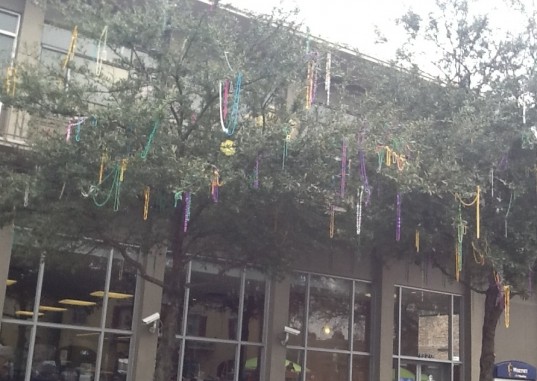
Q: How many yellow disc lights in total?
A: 5